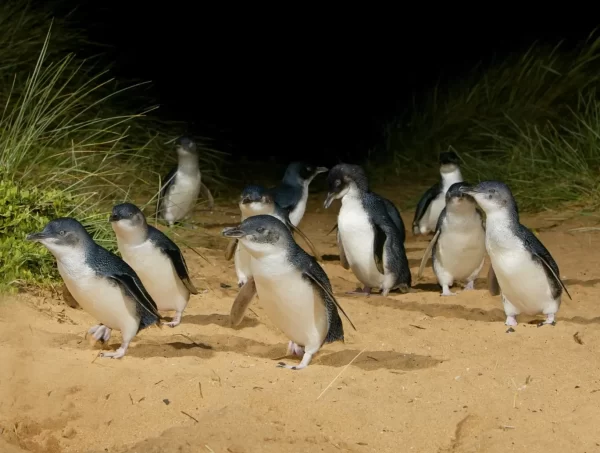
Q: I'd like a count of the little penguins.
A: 10